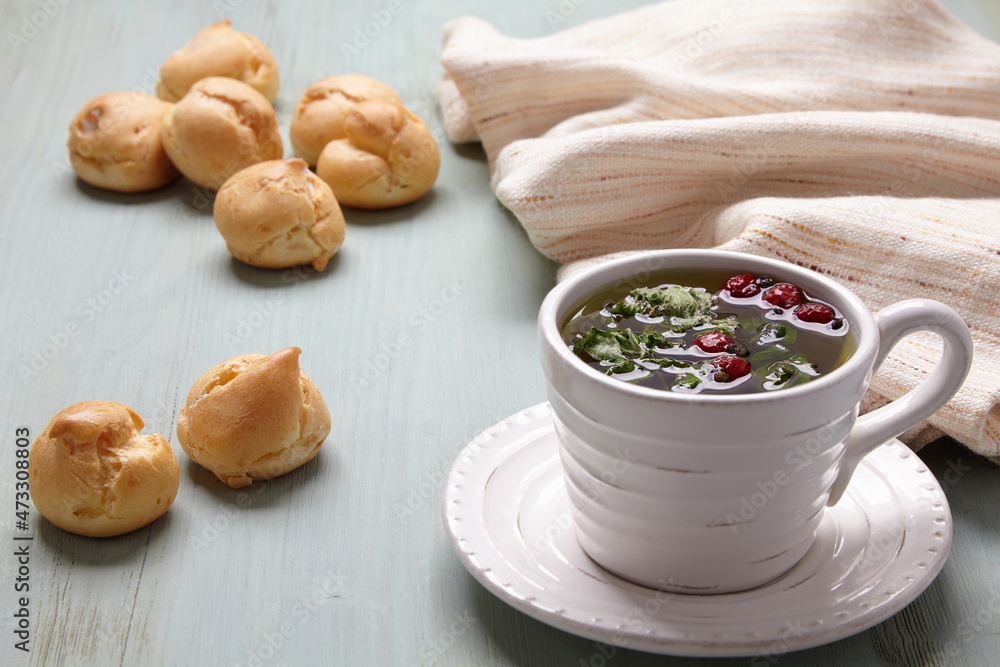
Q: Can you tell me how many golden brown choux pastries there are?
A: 8